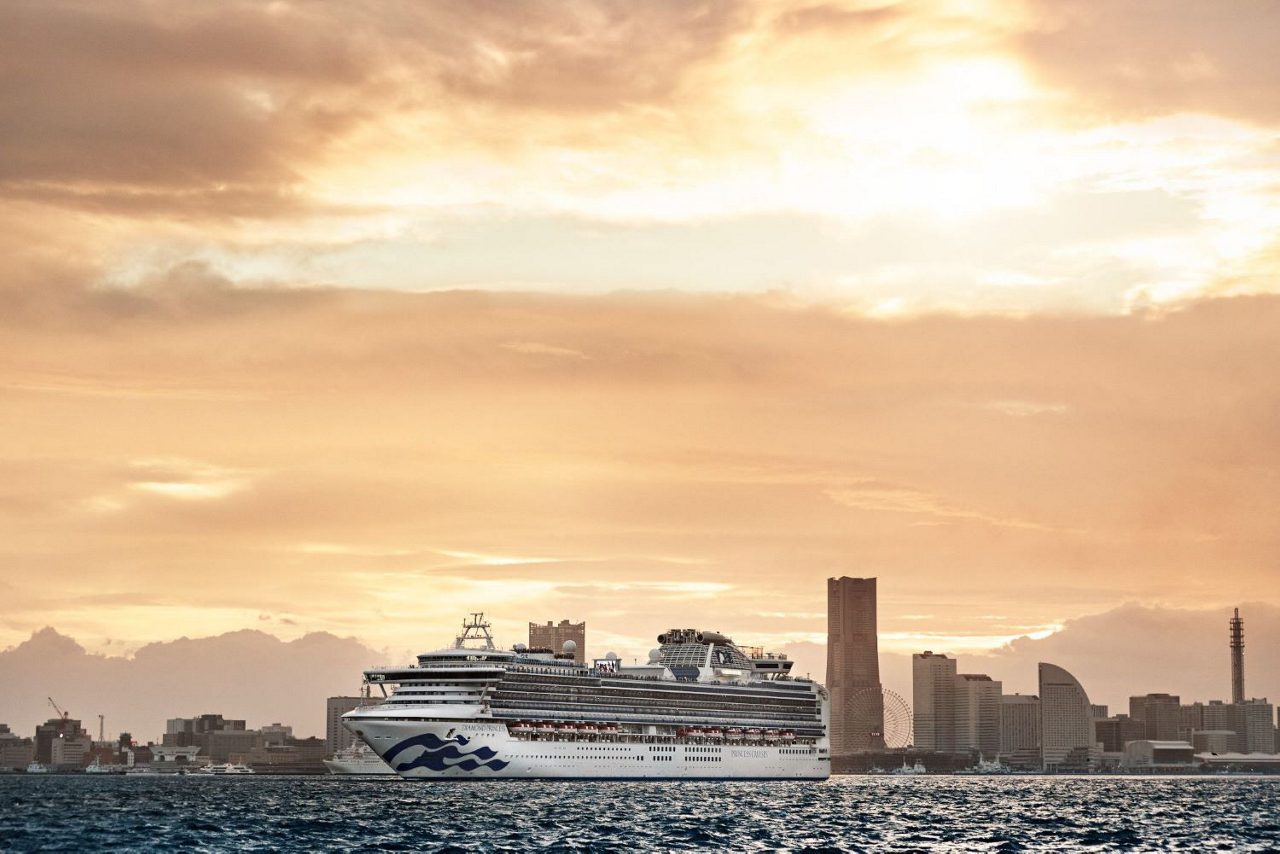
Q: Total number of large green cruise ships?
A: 0